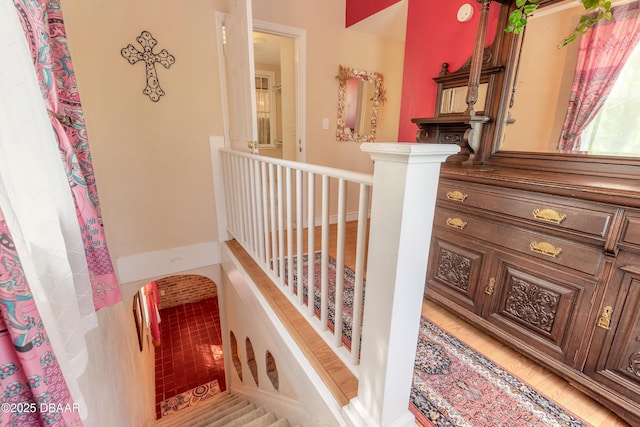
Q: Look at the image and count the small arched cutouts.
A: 3